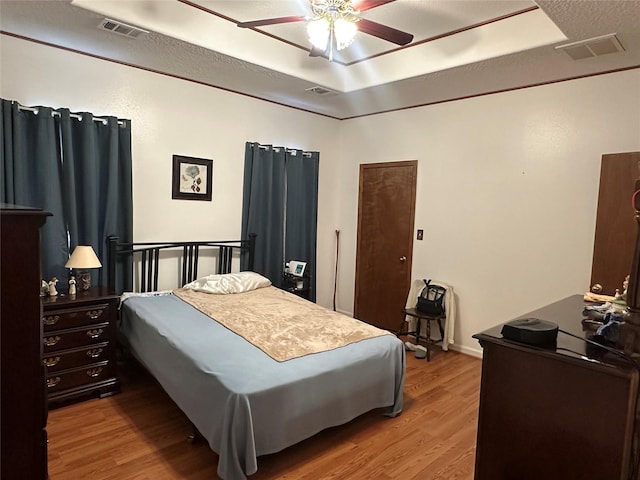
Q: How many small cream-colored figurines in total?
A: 2